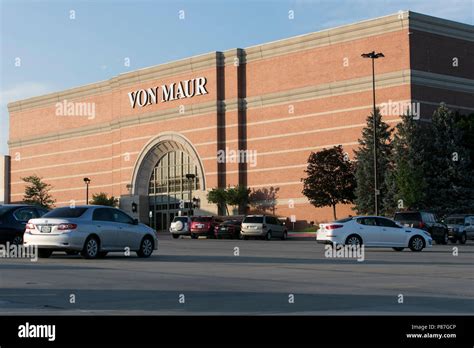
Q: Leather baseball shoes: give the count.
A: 0